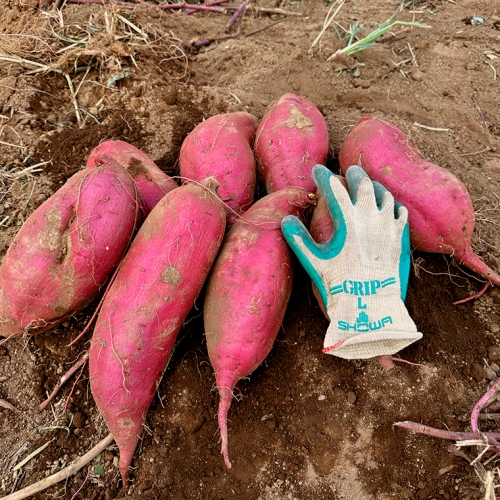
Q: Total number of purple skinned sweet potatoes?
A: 8